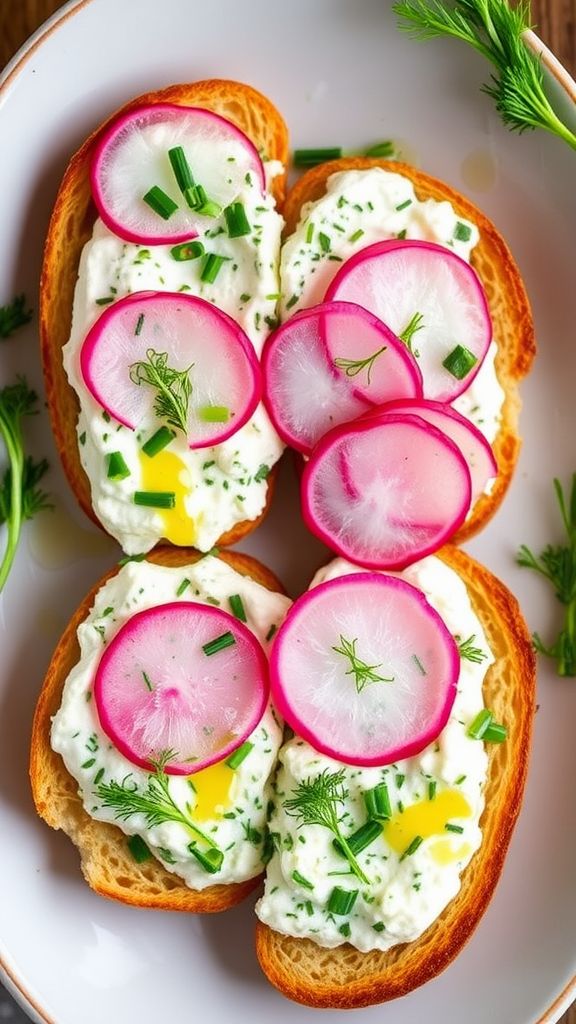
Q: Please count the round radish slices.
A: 8